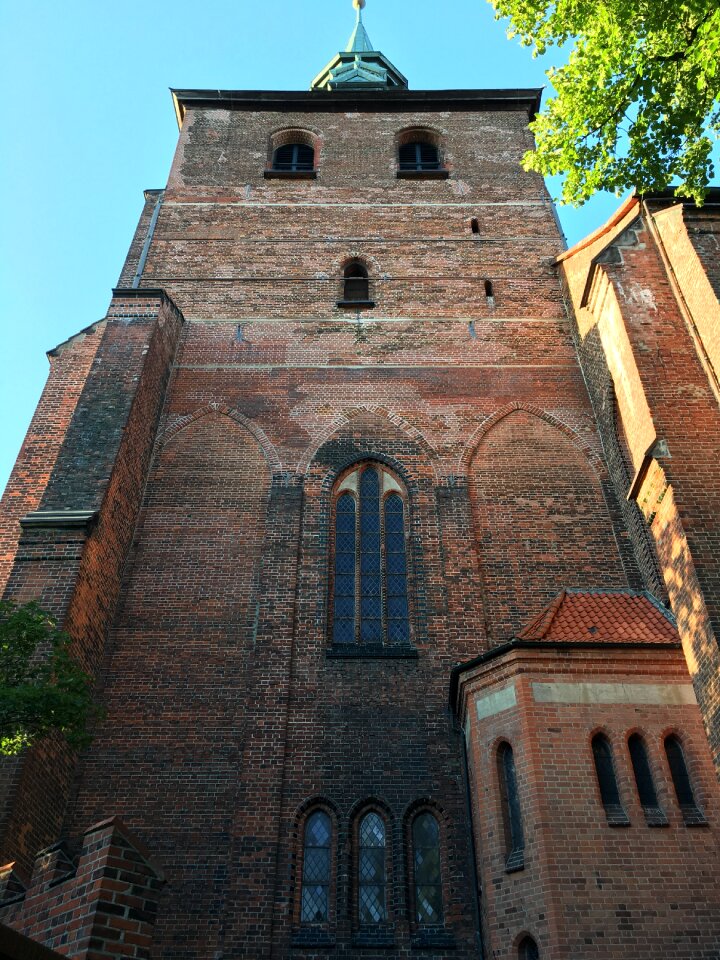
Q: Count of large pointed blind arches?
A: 3